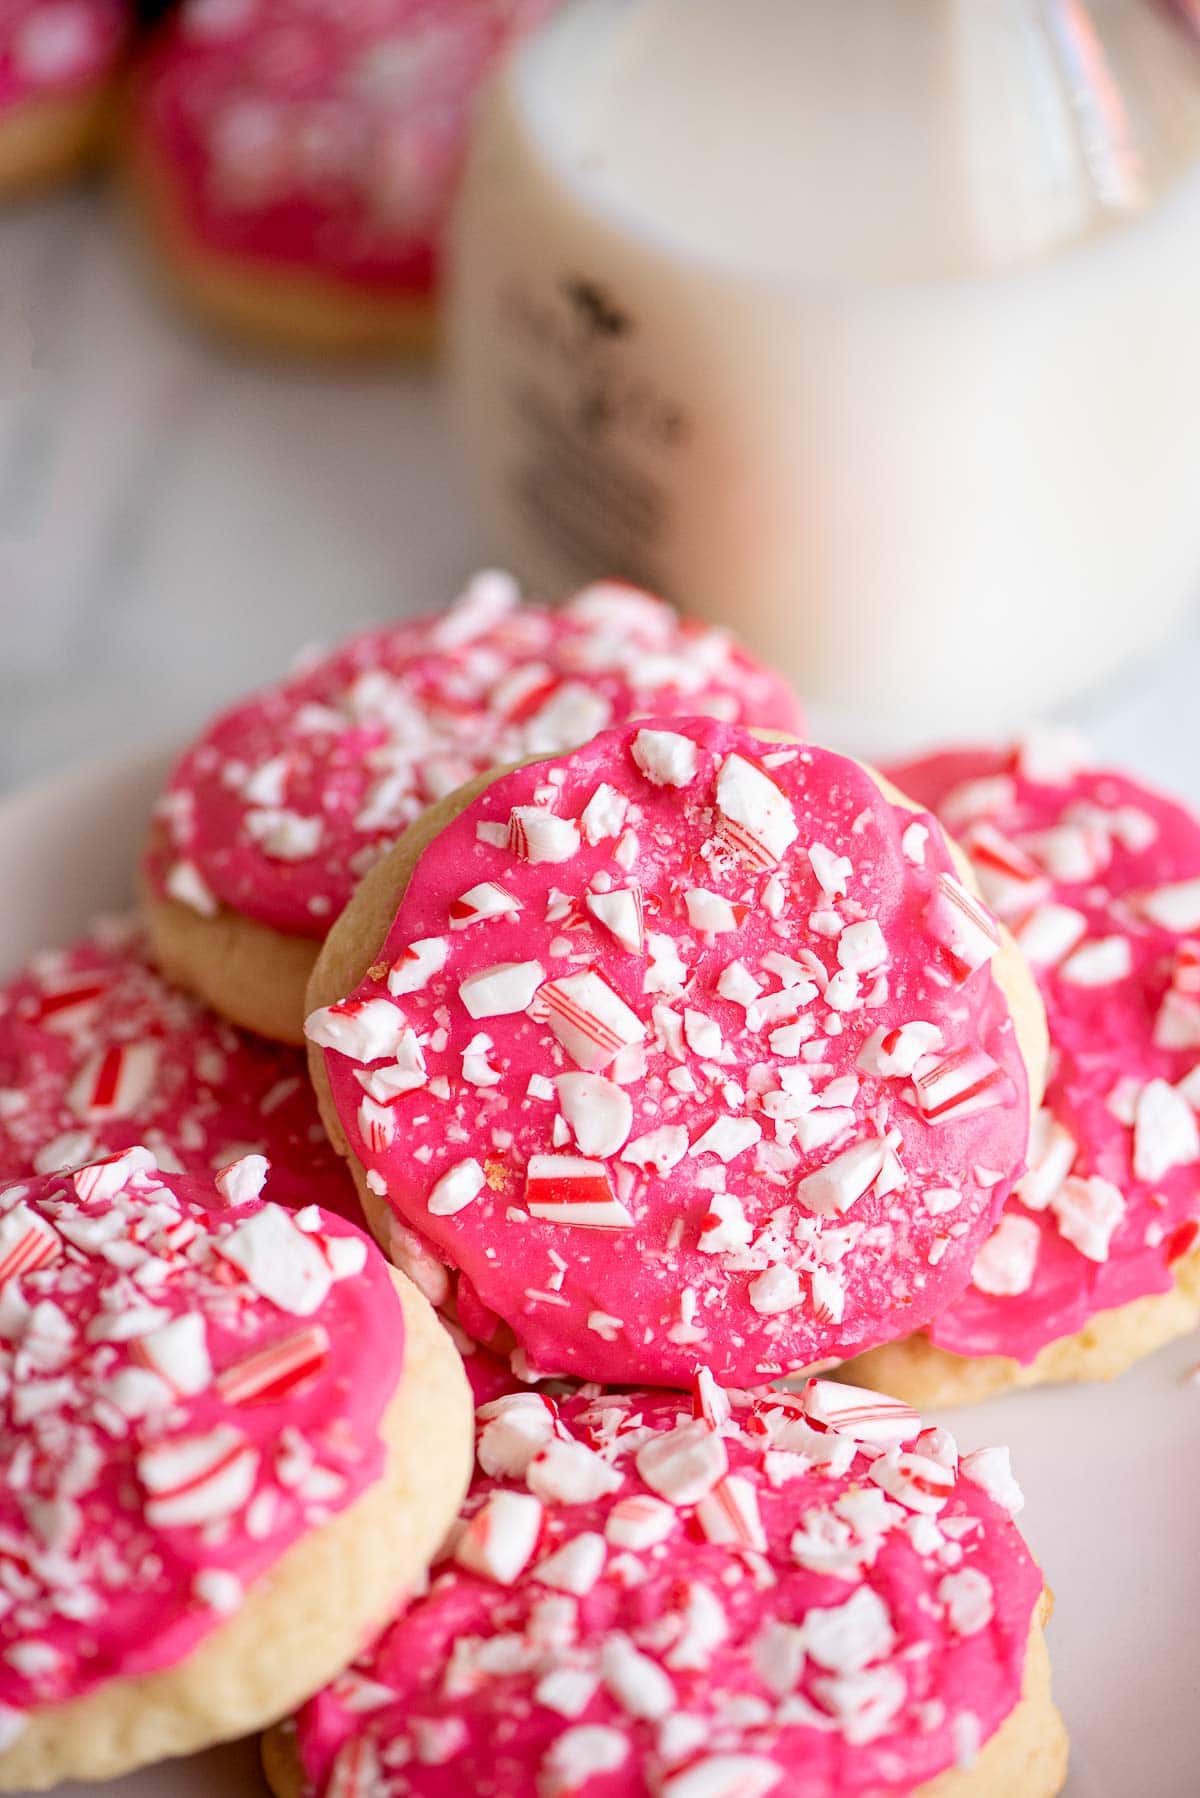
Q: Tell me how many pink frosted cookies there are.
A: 8